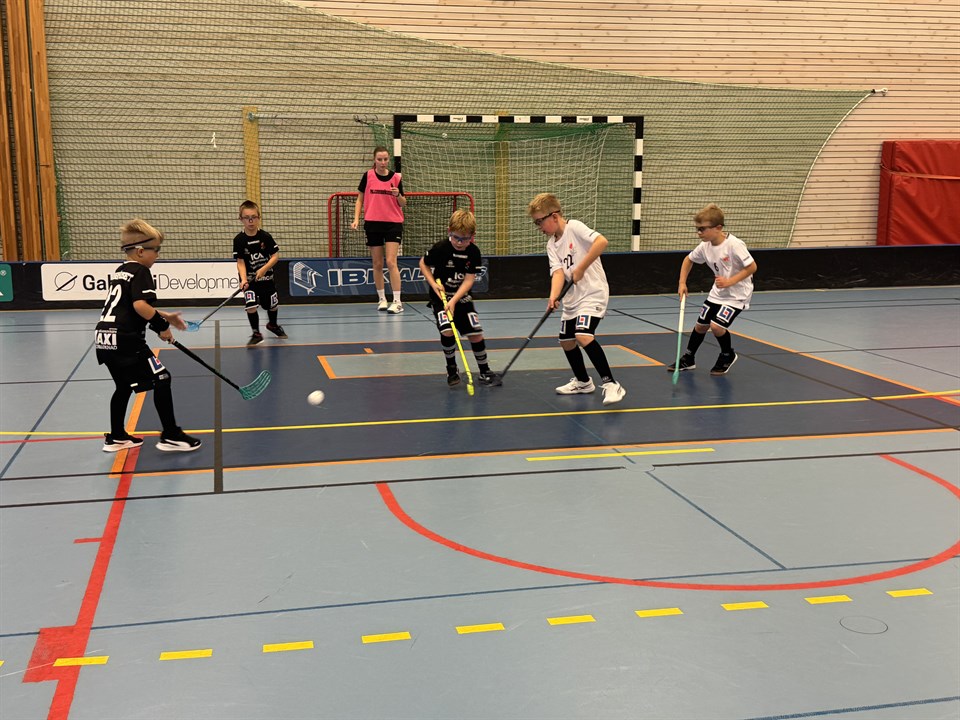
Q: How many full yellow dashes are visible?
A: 10